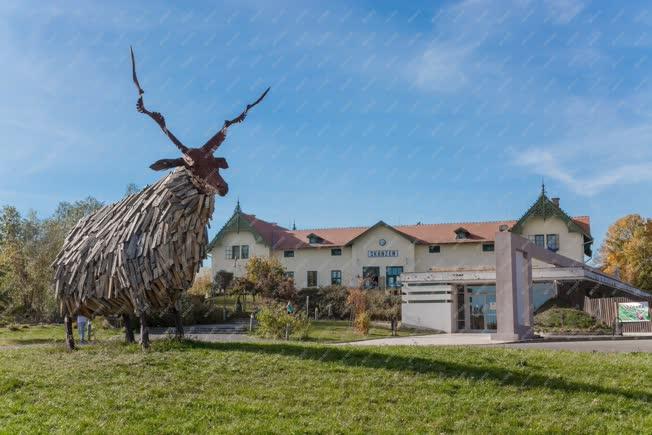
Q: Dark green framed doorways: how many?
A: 2